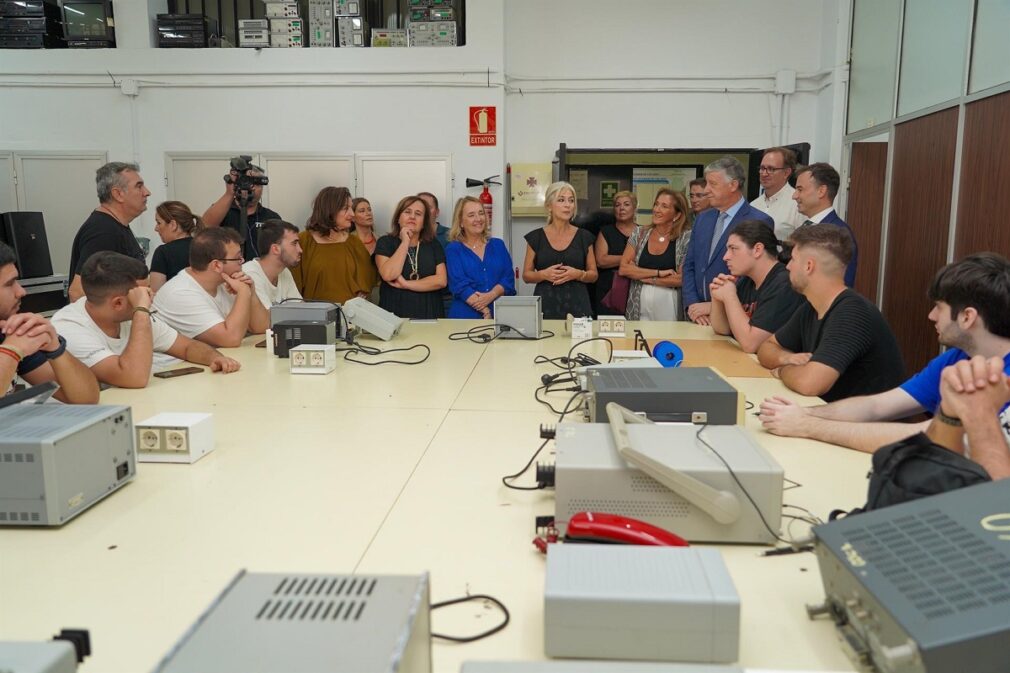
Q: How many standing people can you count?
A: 15